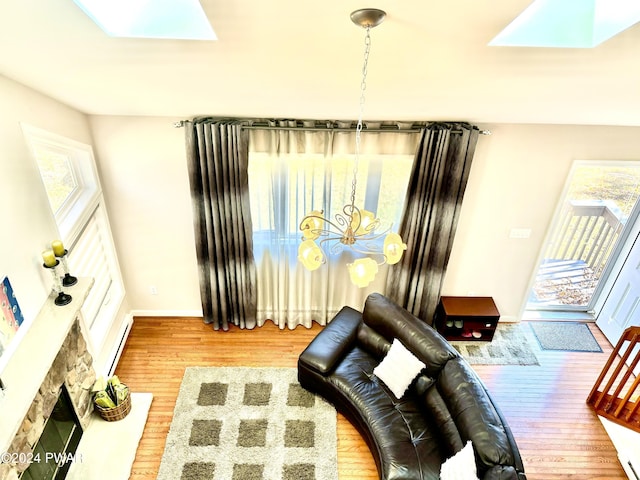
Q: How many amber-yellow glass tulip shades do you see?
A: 5